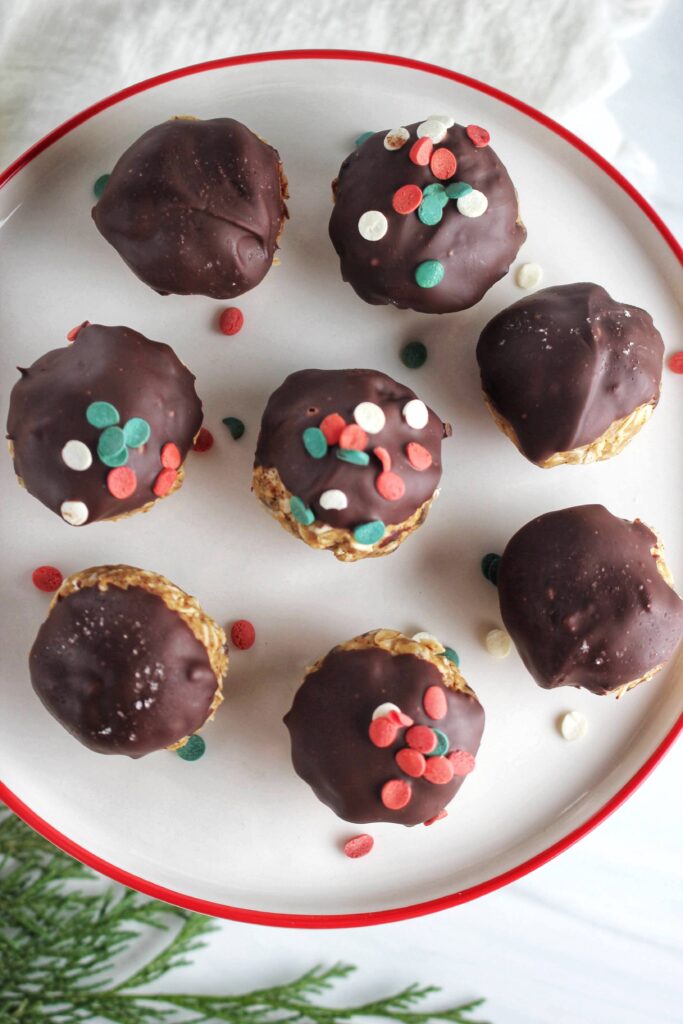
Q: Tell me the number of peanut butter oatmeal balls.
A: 8